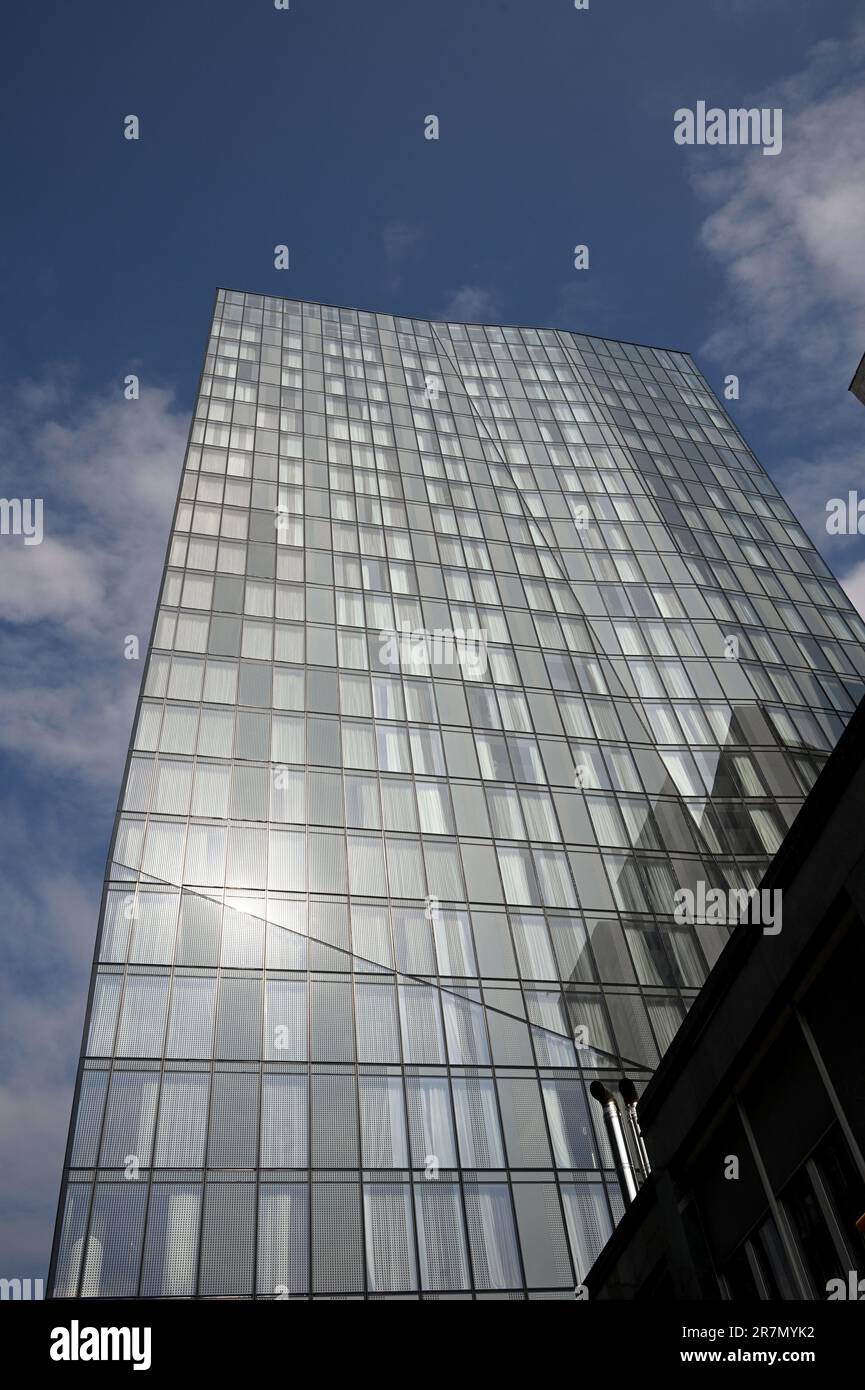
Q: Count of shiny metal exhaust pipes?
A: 2